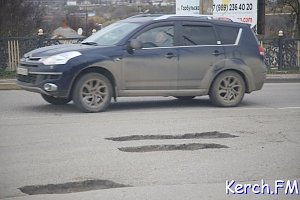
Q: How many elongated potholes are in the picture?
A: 3